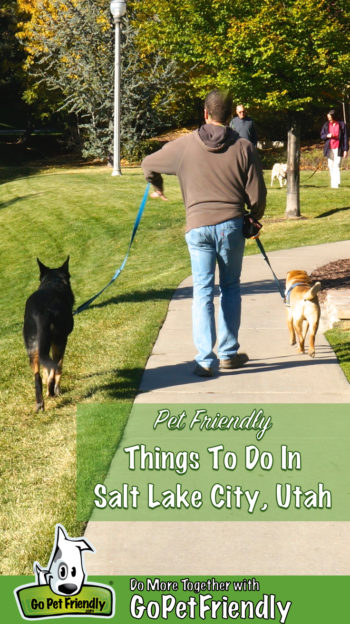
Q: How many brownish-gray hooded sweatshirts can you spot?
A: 1